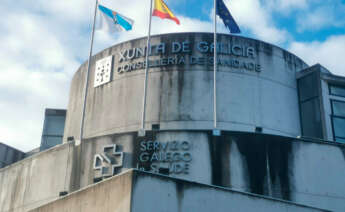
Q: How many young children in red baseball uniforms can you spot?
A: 0